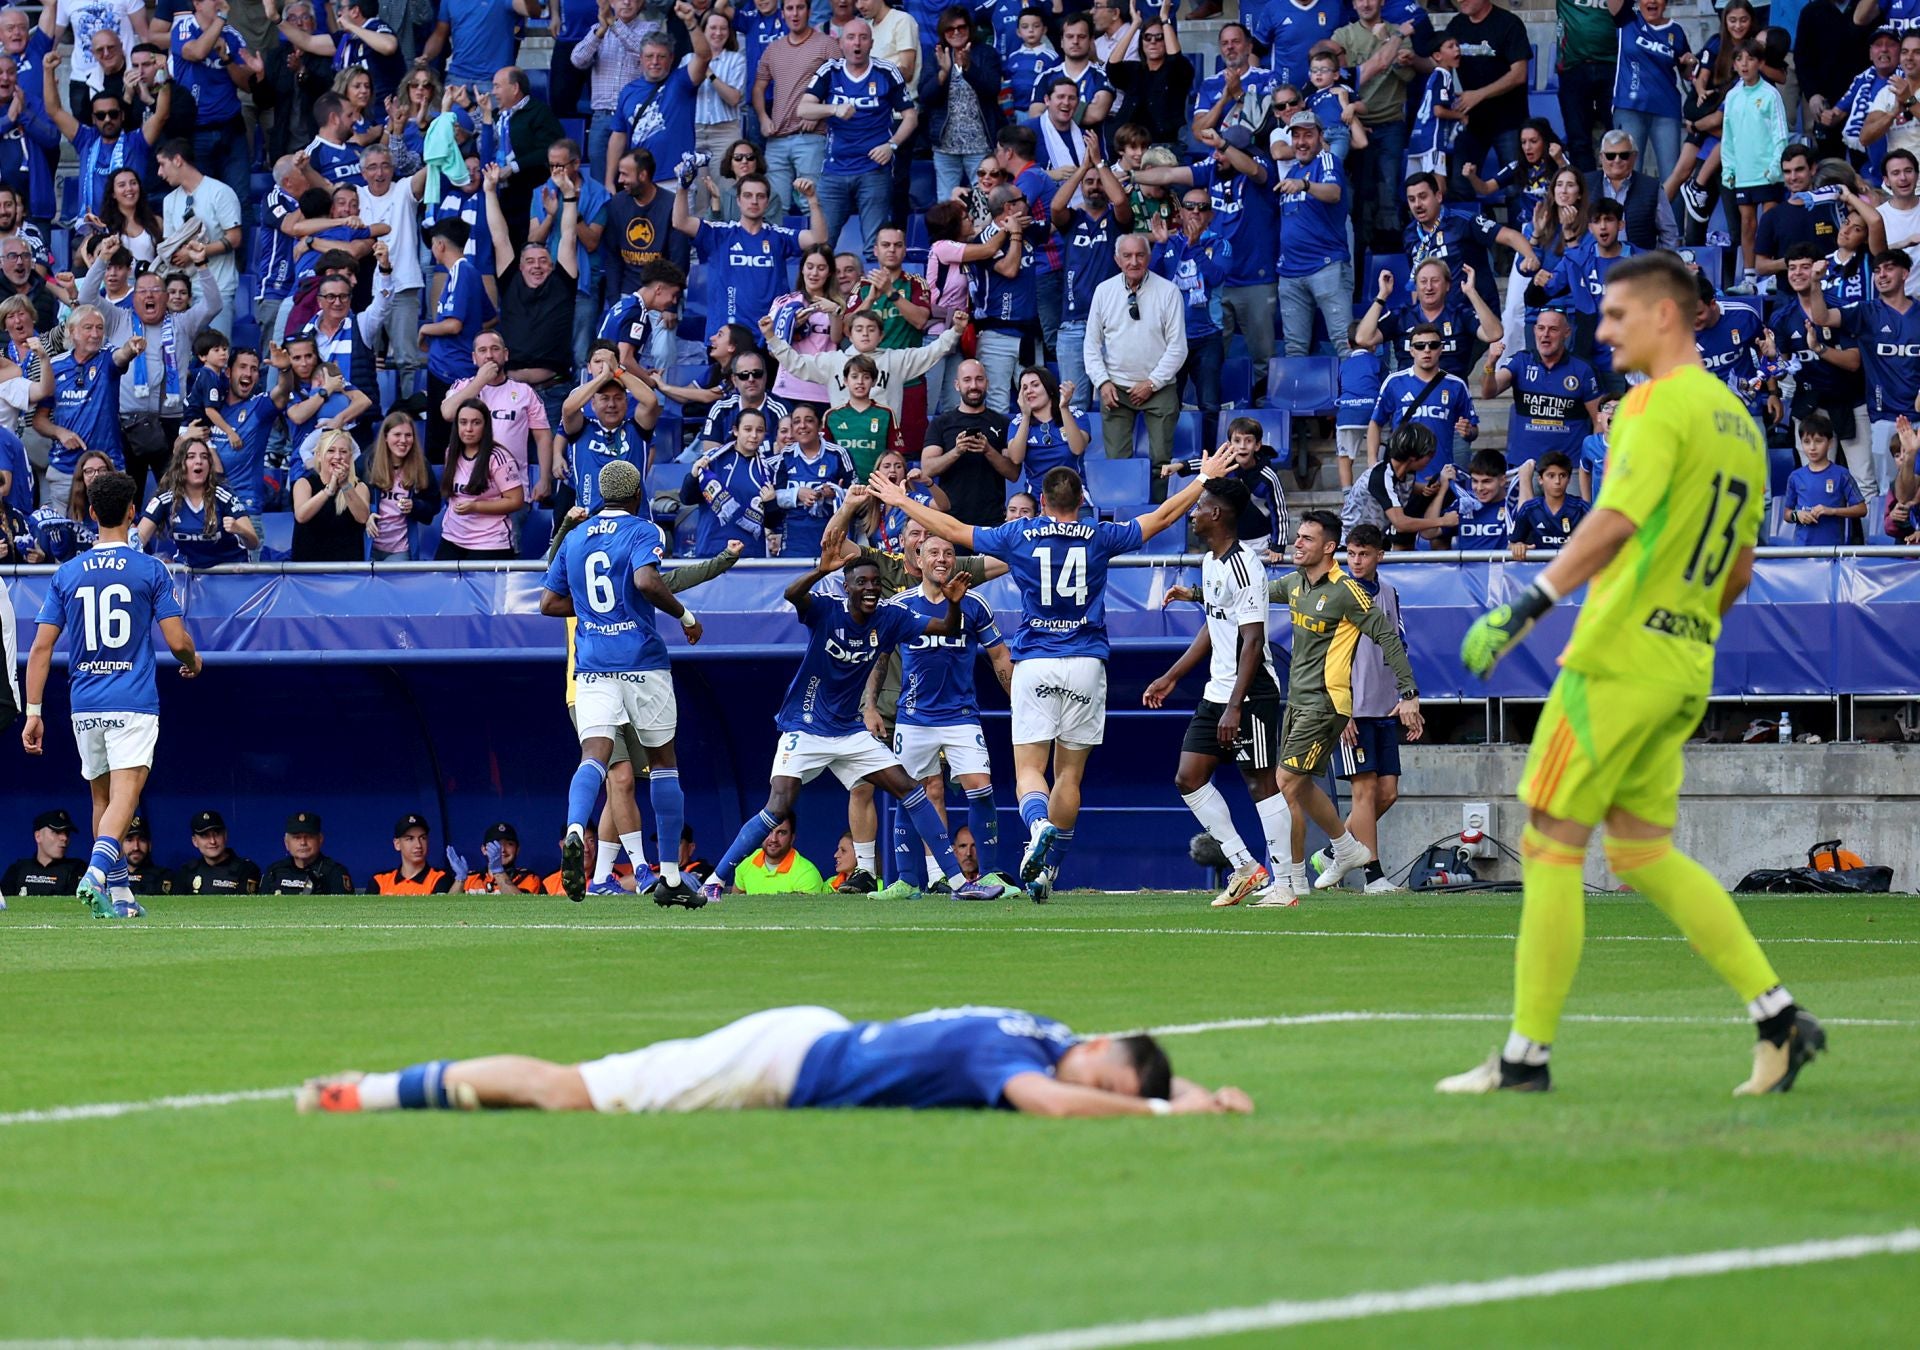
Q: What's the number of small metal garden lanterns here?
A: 0